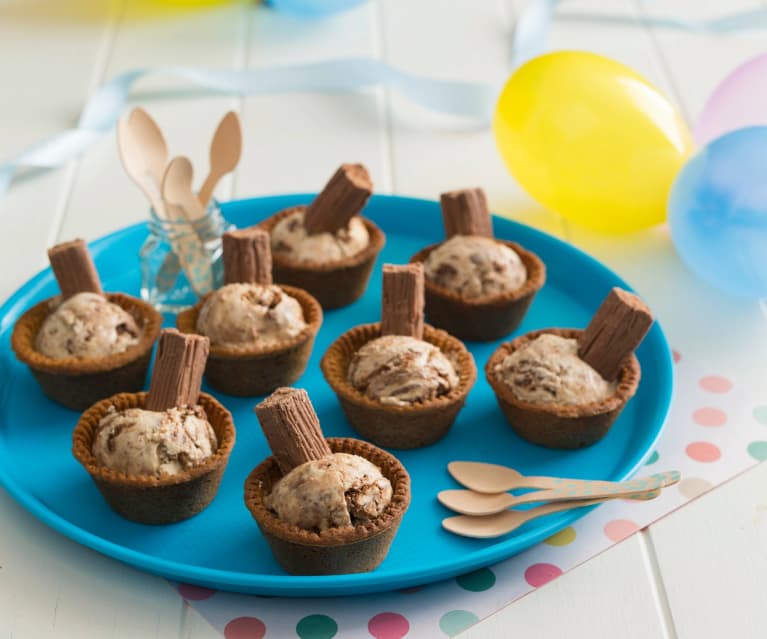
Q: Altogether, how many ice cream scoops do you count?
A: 8